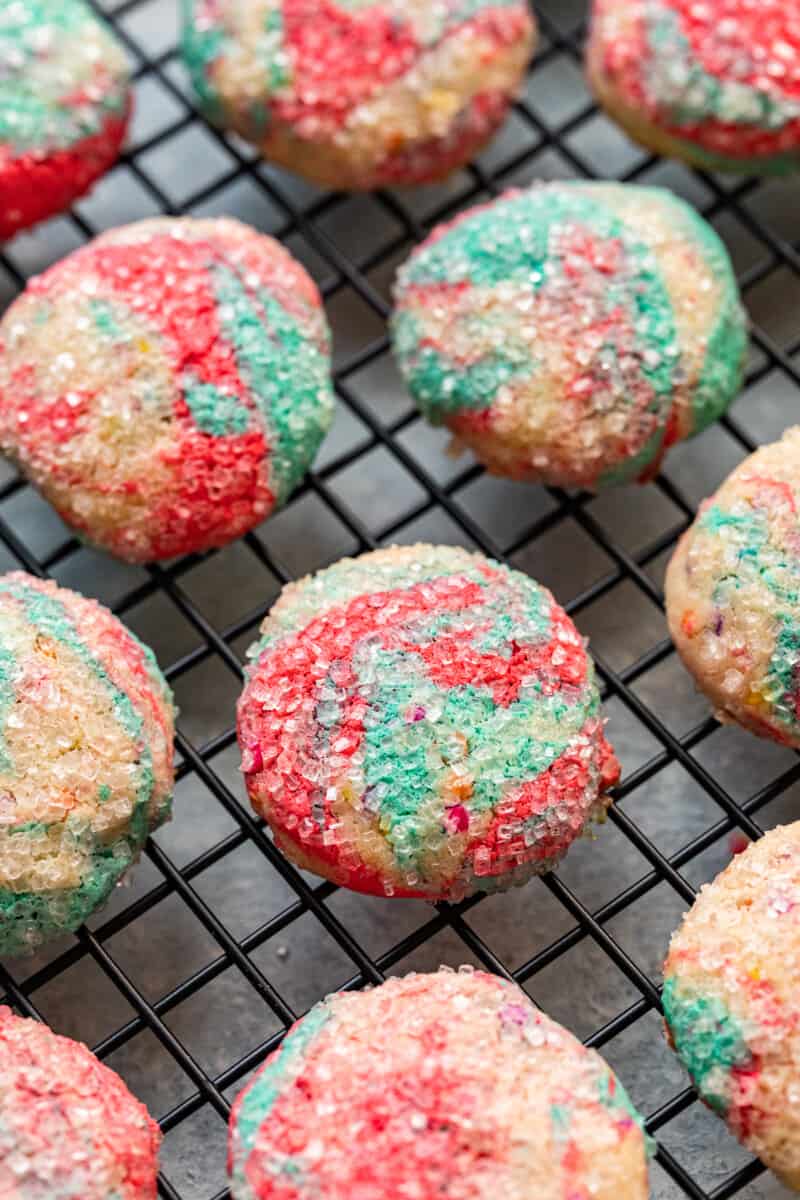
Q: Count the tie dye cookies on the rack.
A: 11